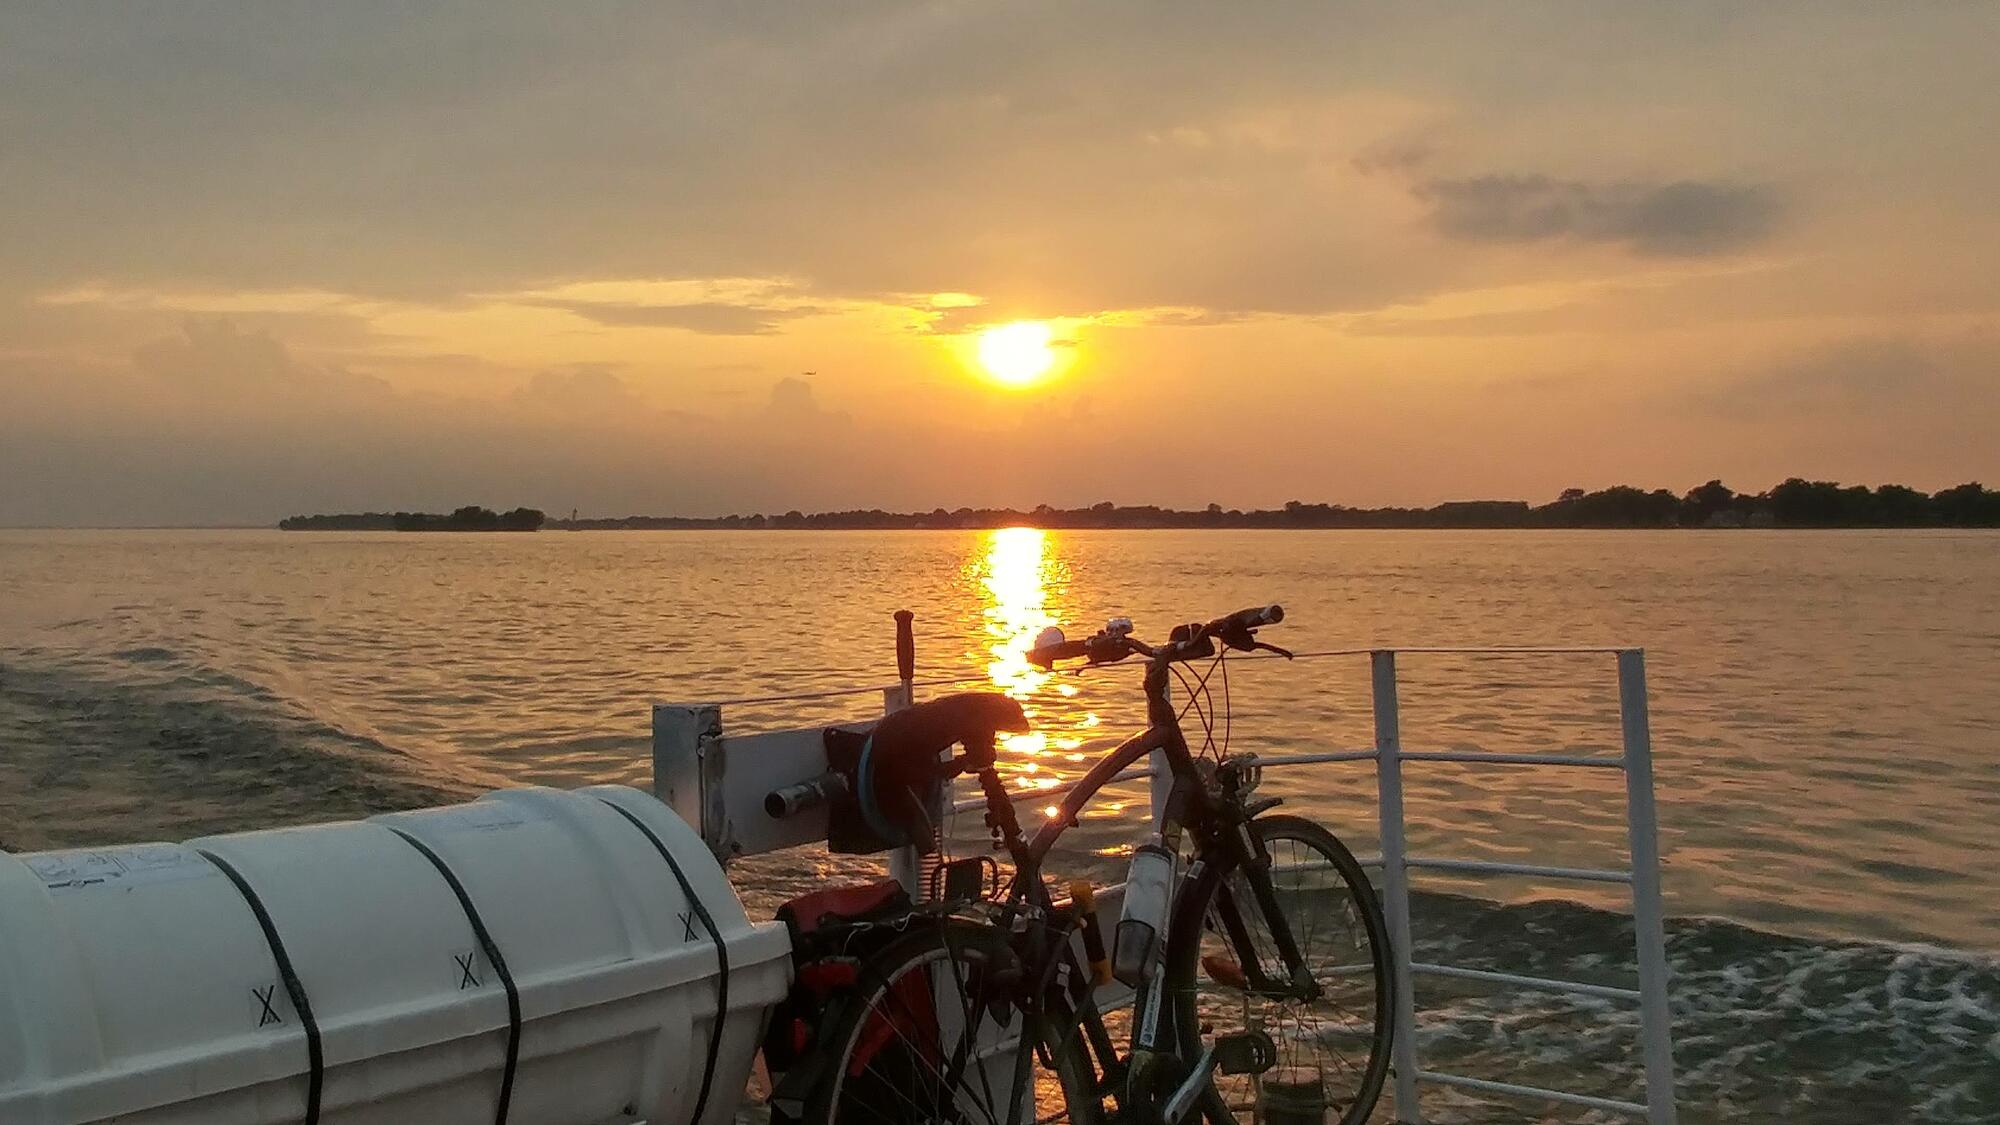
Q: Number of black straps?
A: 3